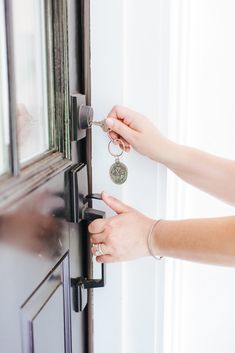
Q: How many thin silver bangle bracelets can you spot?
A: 1